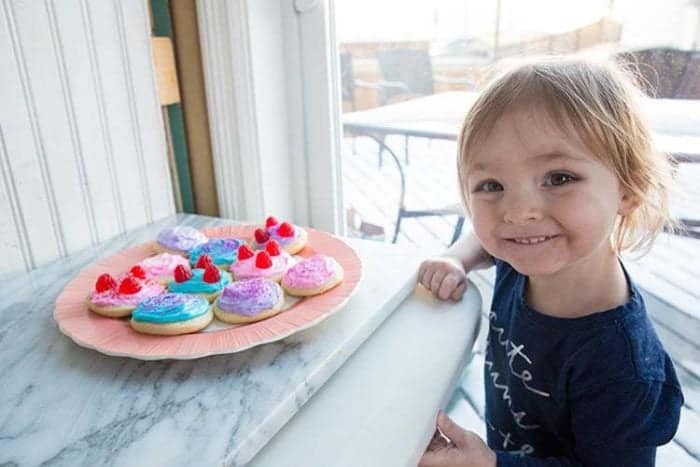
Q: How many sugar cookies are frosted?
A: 10